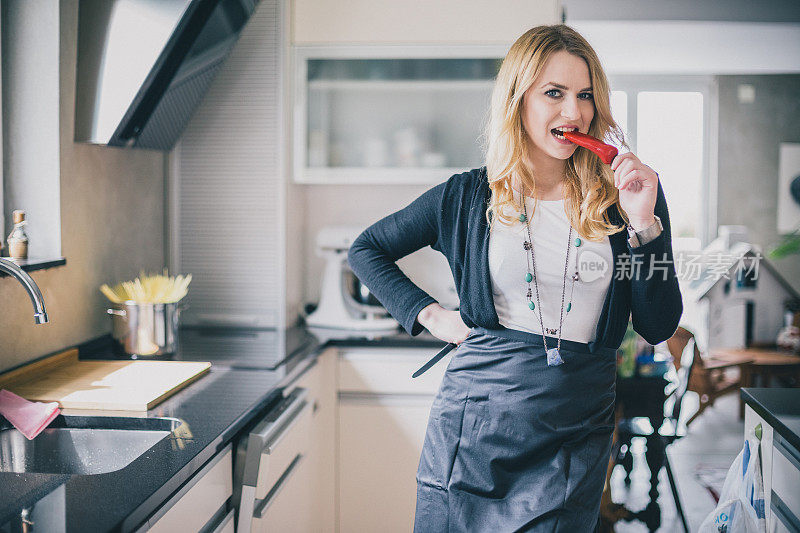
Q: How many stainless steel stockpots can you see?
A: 1